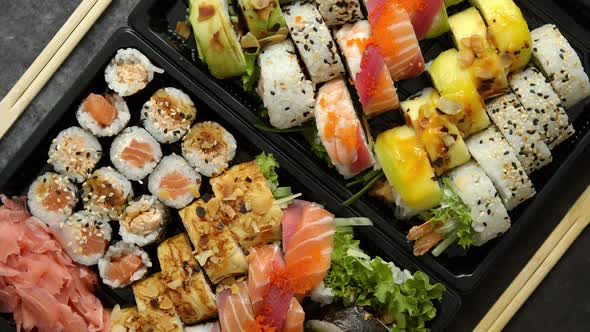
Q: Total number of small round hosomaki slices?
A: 12